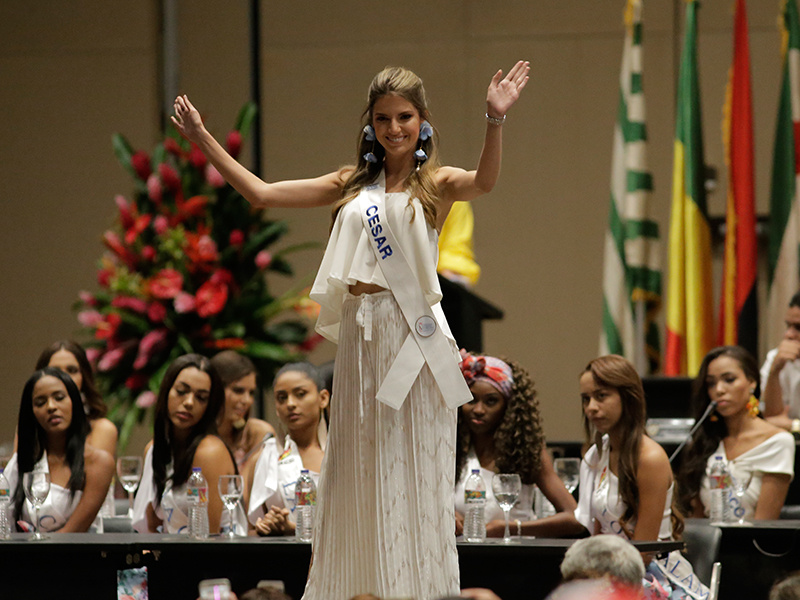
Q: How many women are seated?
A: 8